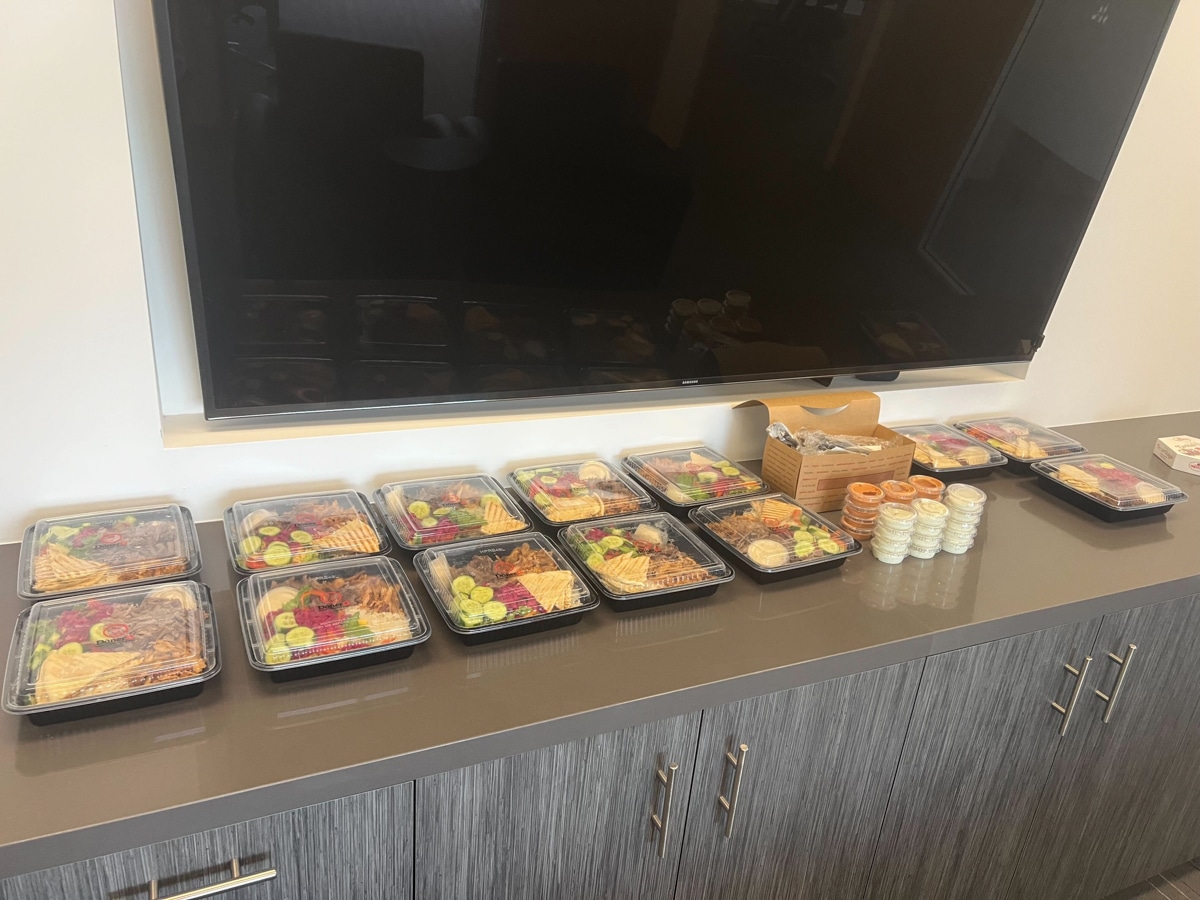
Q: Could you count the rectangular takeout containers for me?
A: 13